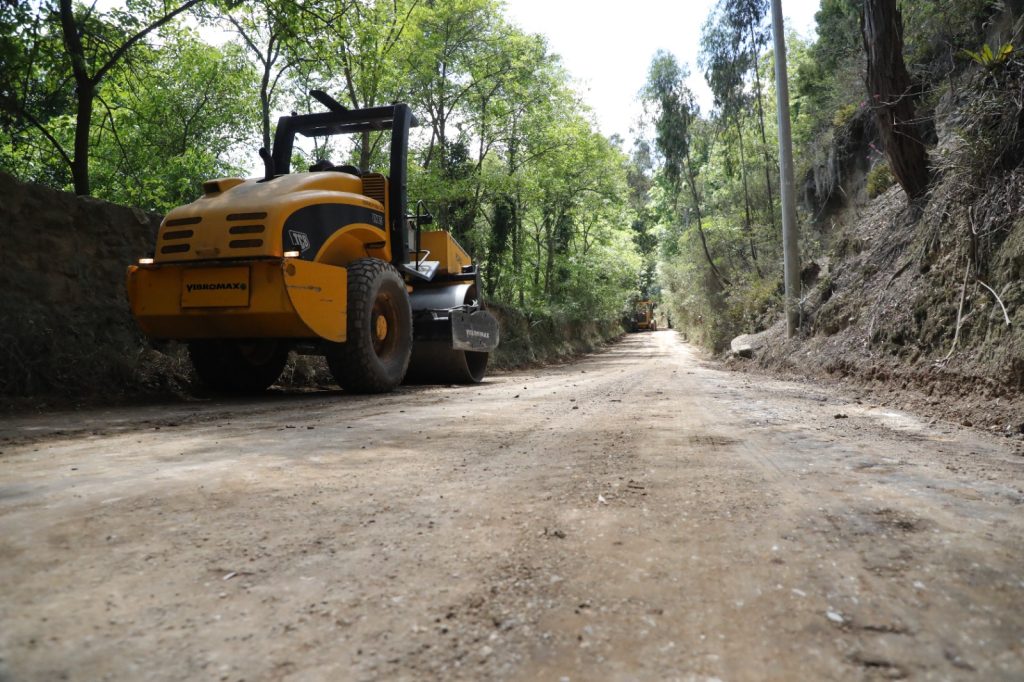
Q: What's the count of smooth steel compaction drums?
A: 1